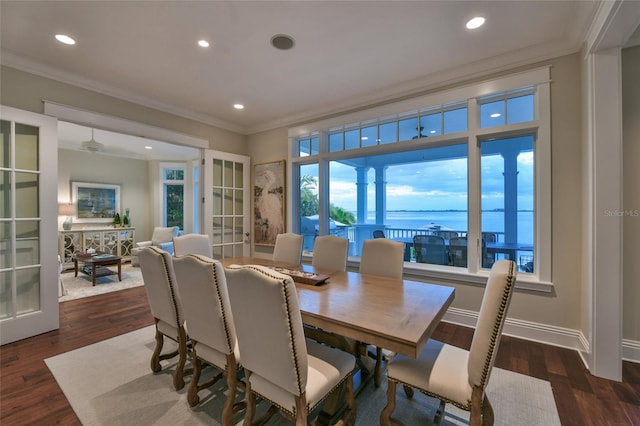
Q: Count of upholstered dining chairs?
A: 8